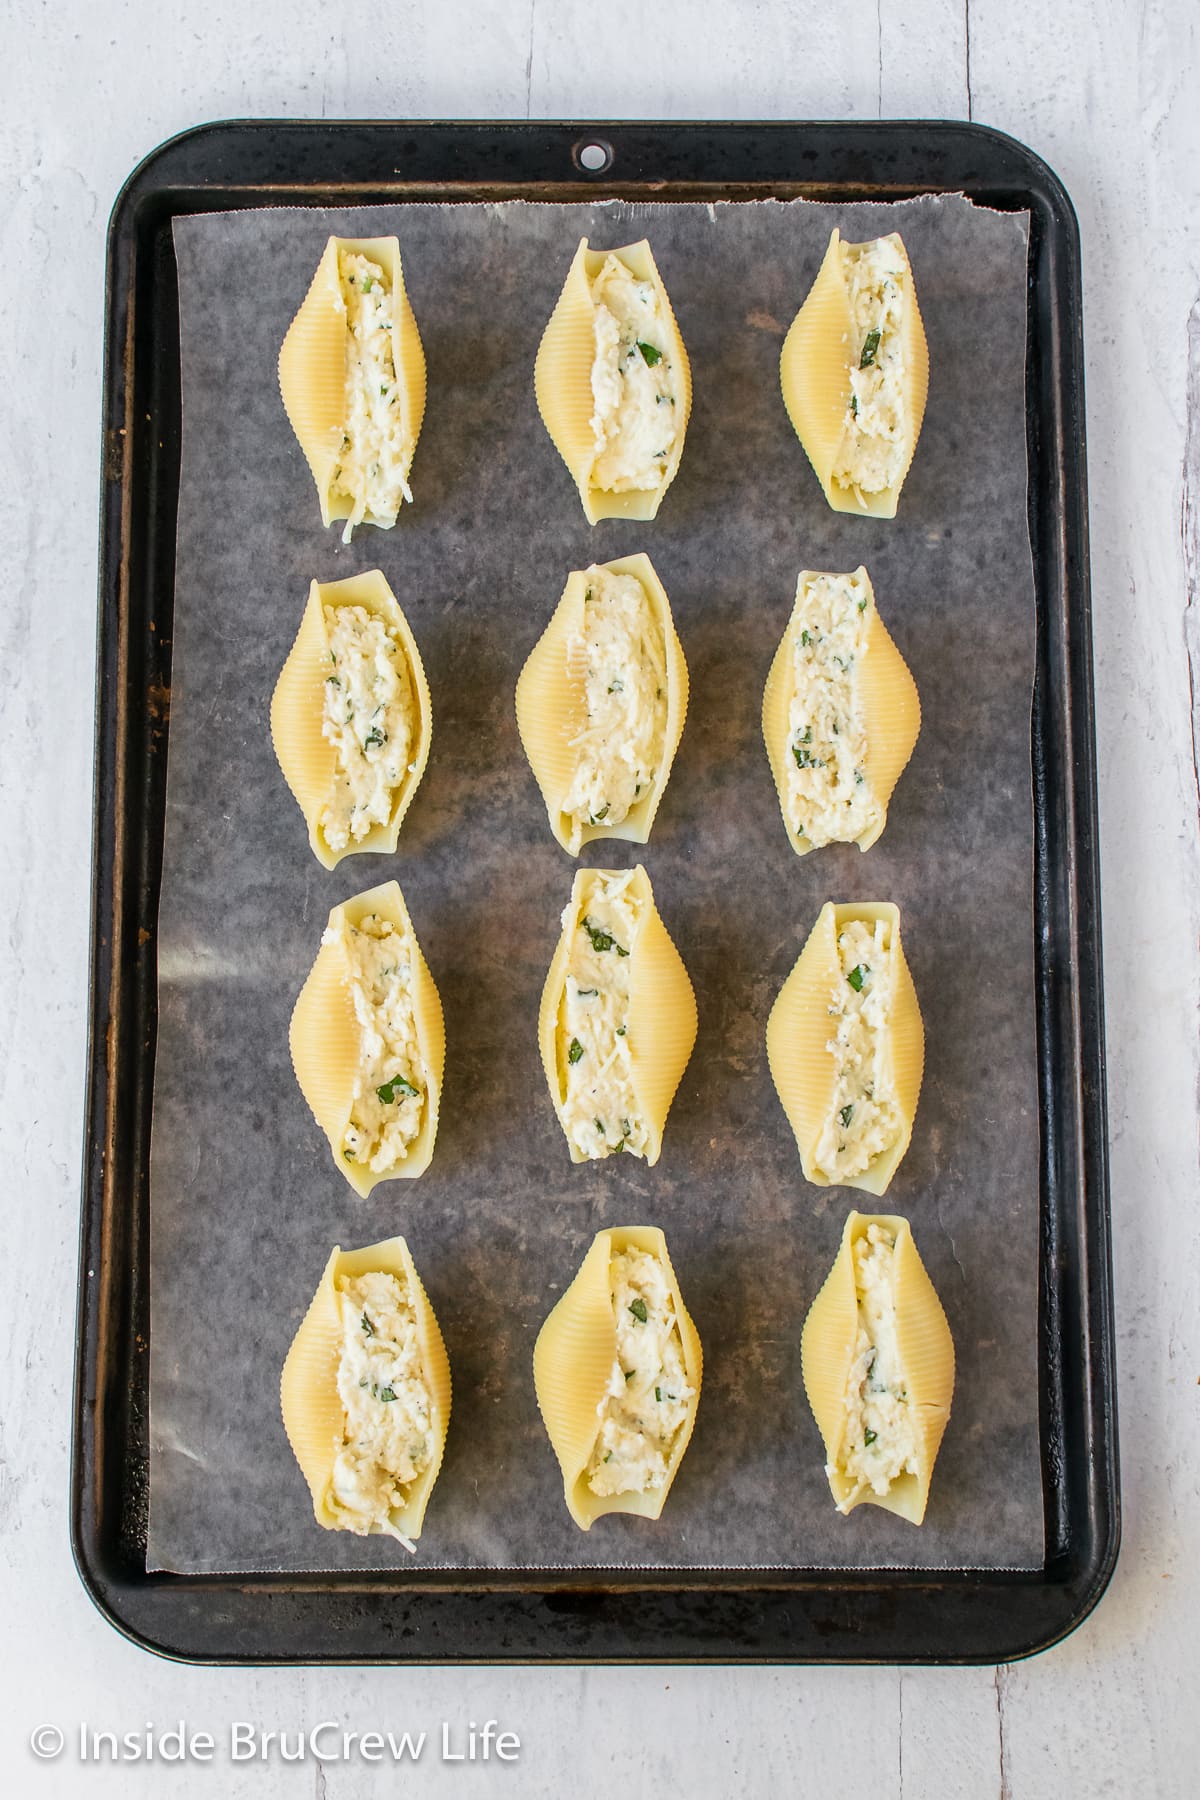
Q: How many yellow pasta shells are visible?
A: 12